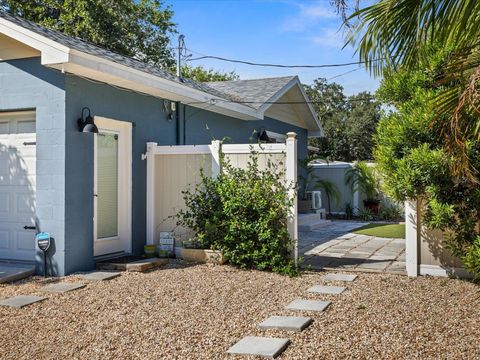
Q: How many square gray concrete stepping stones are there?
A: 8